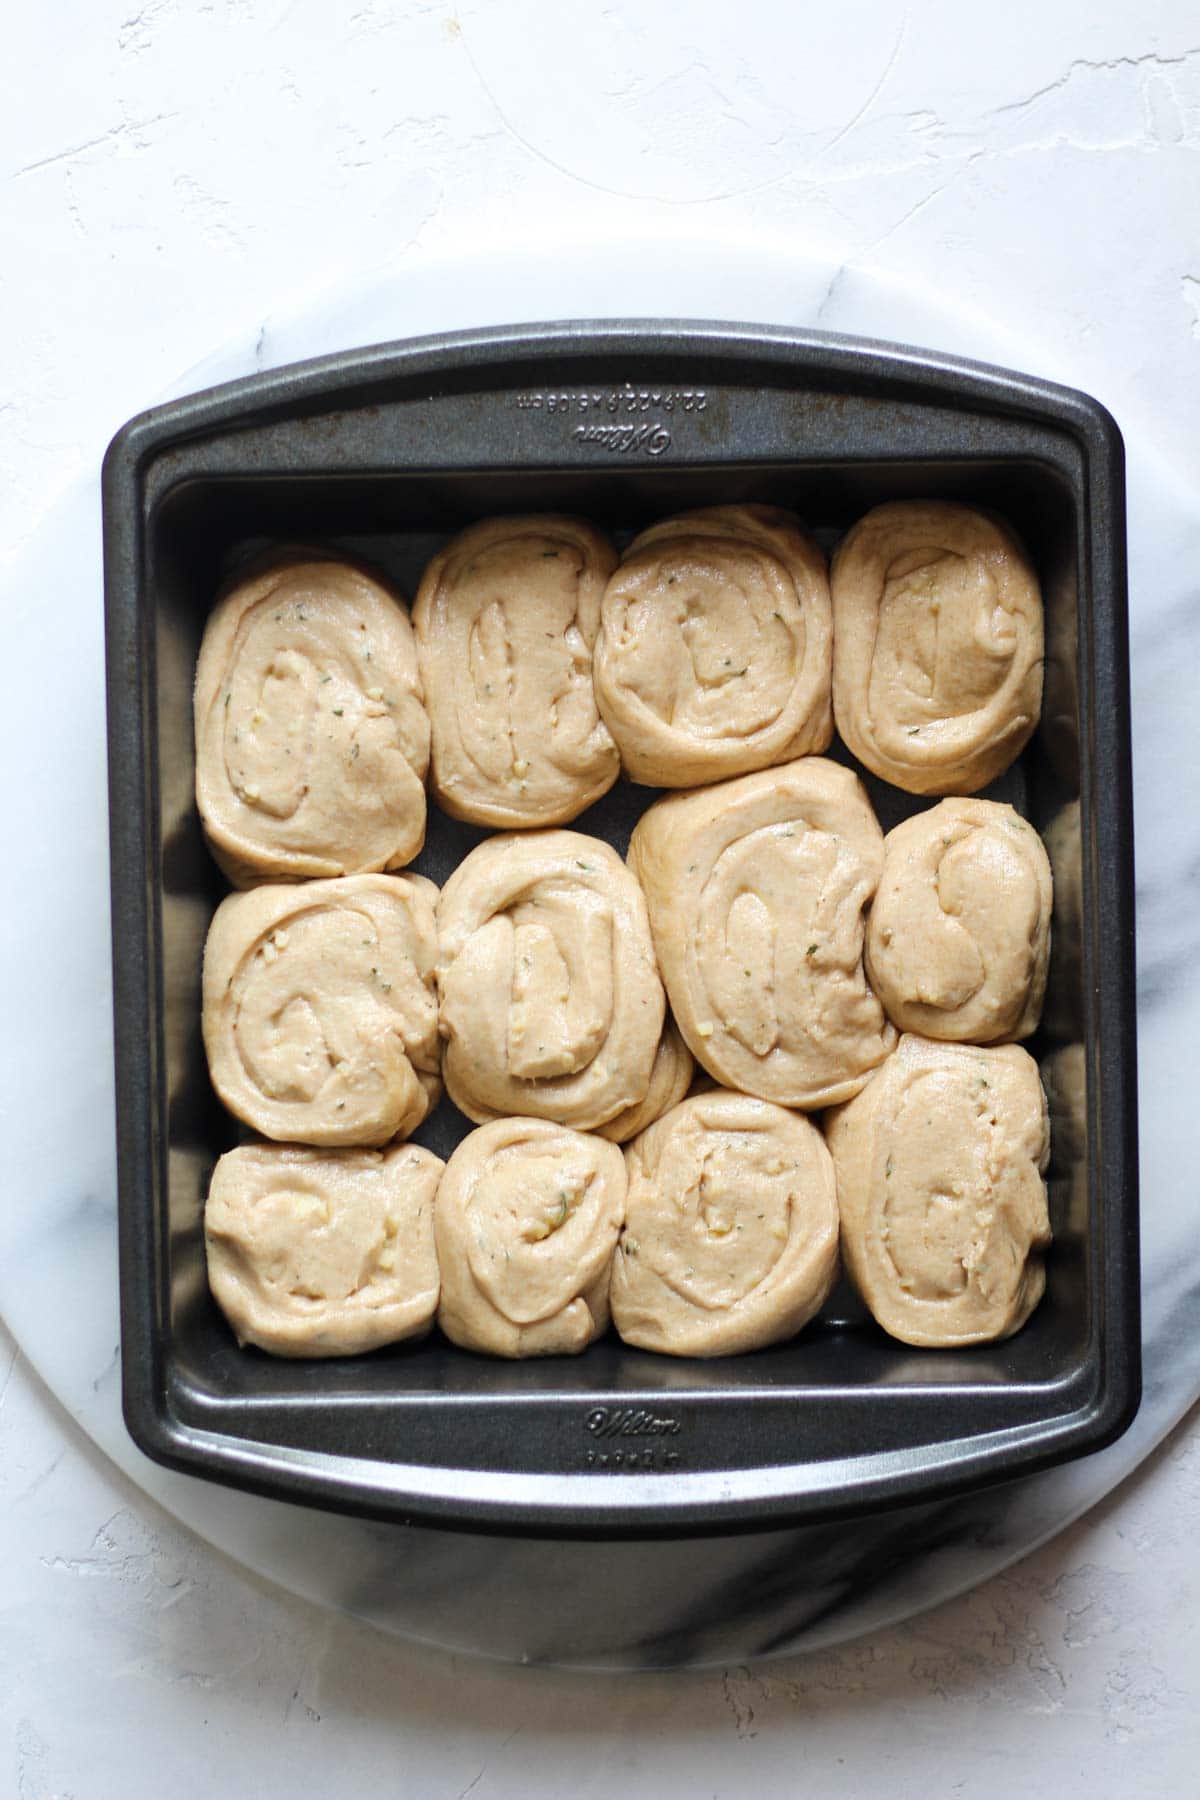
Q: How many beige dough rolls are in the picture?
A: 12